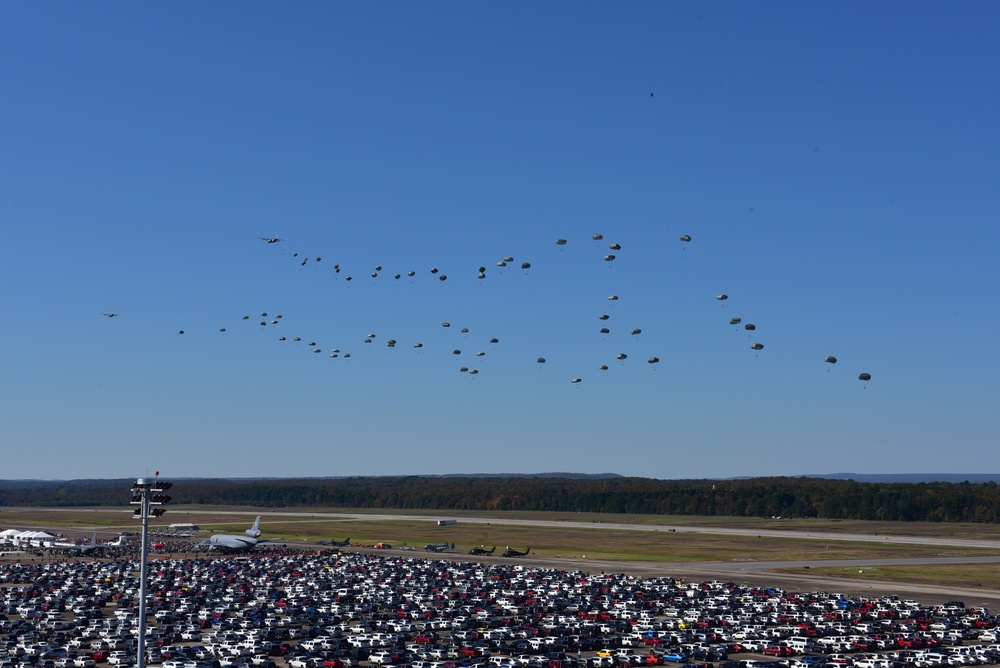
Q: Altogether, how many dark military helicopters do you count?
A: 2